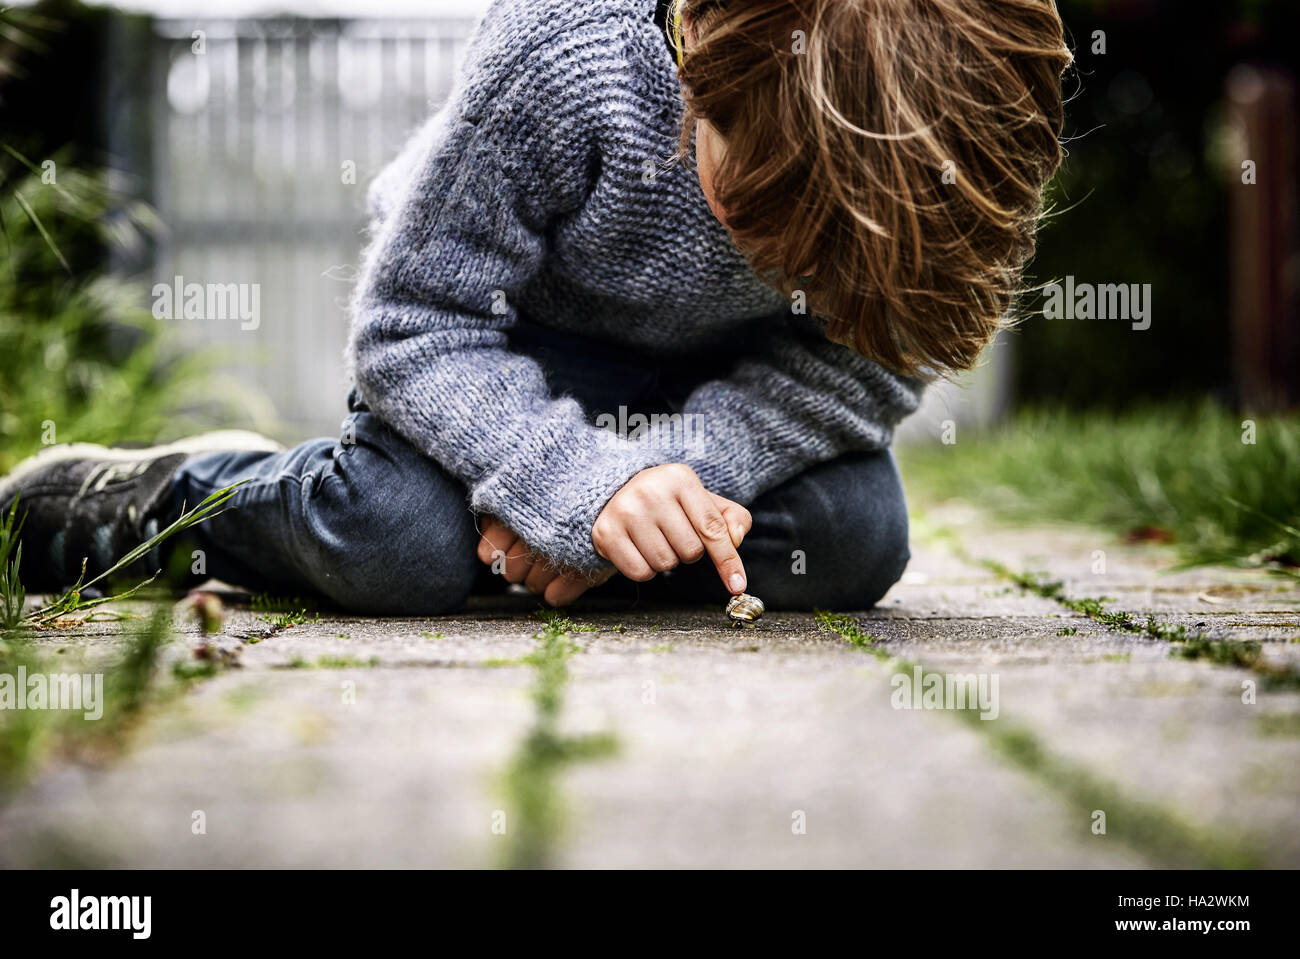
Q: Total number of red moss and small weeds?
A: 0